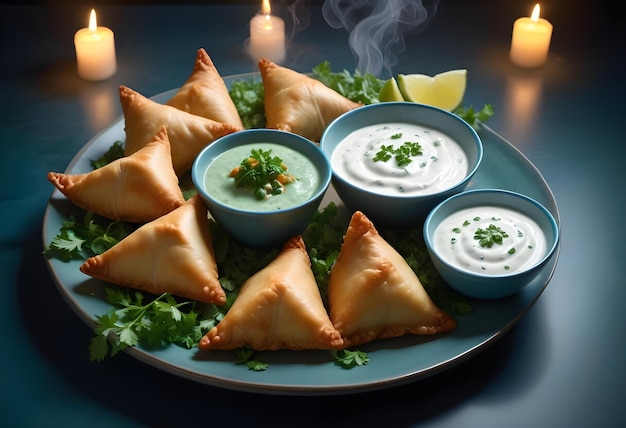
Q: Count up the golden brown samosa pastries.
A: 7